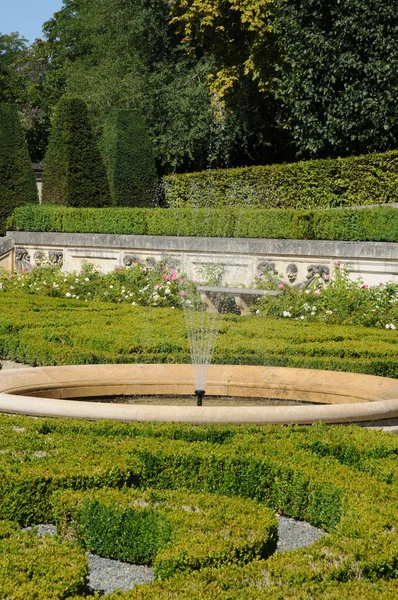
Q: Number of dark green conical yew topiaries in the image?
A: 3